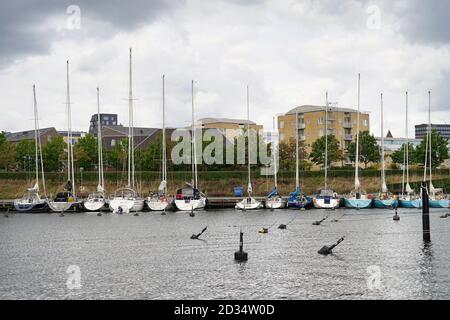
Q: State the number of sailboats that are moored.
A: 14